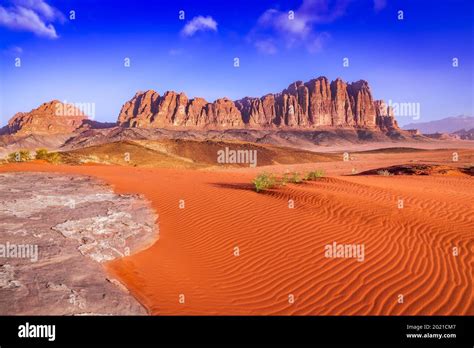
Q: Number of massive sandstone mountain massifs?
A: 2